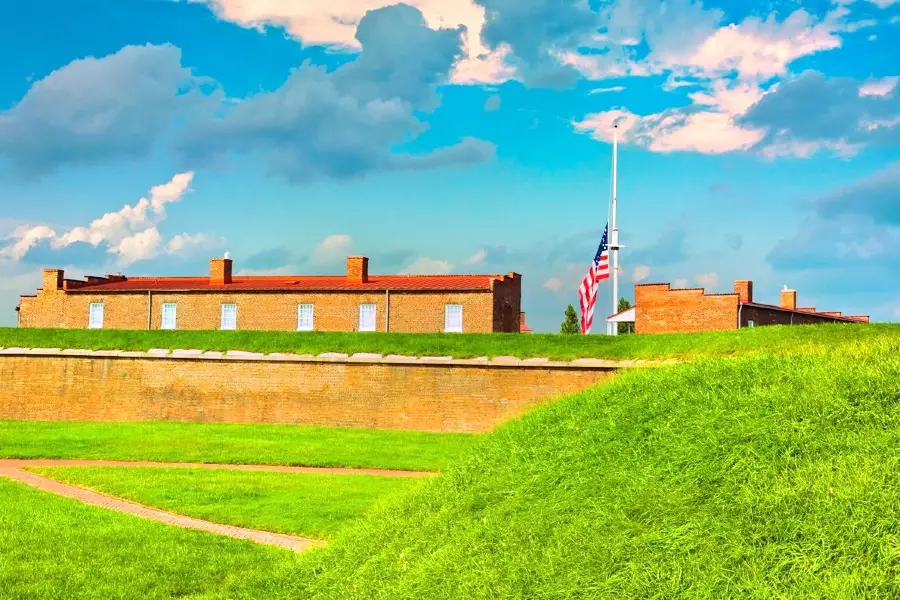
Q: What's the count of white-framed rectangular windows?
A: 6